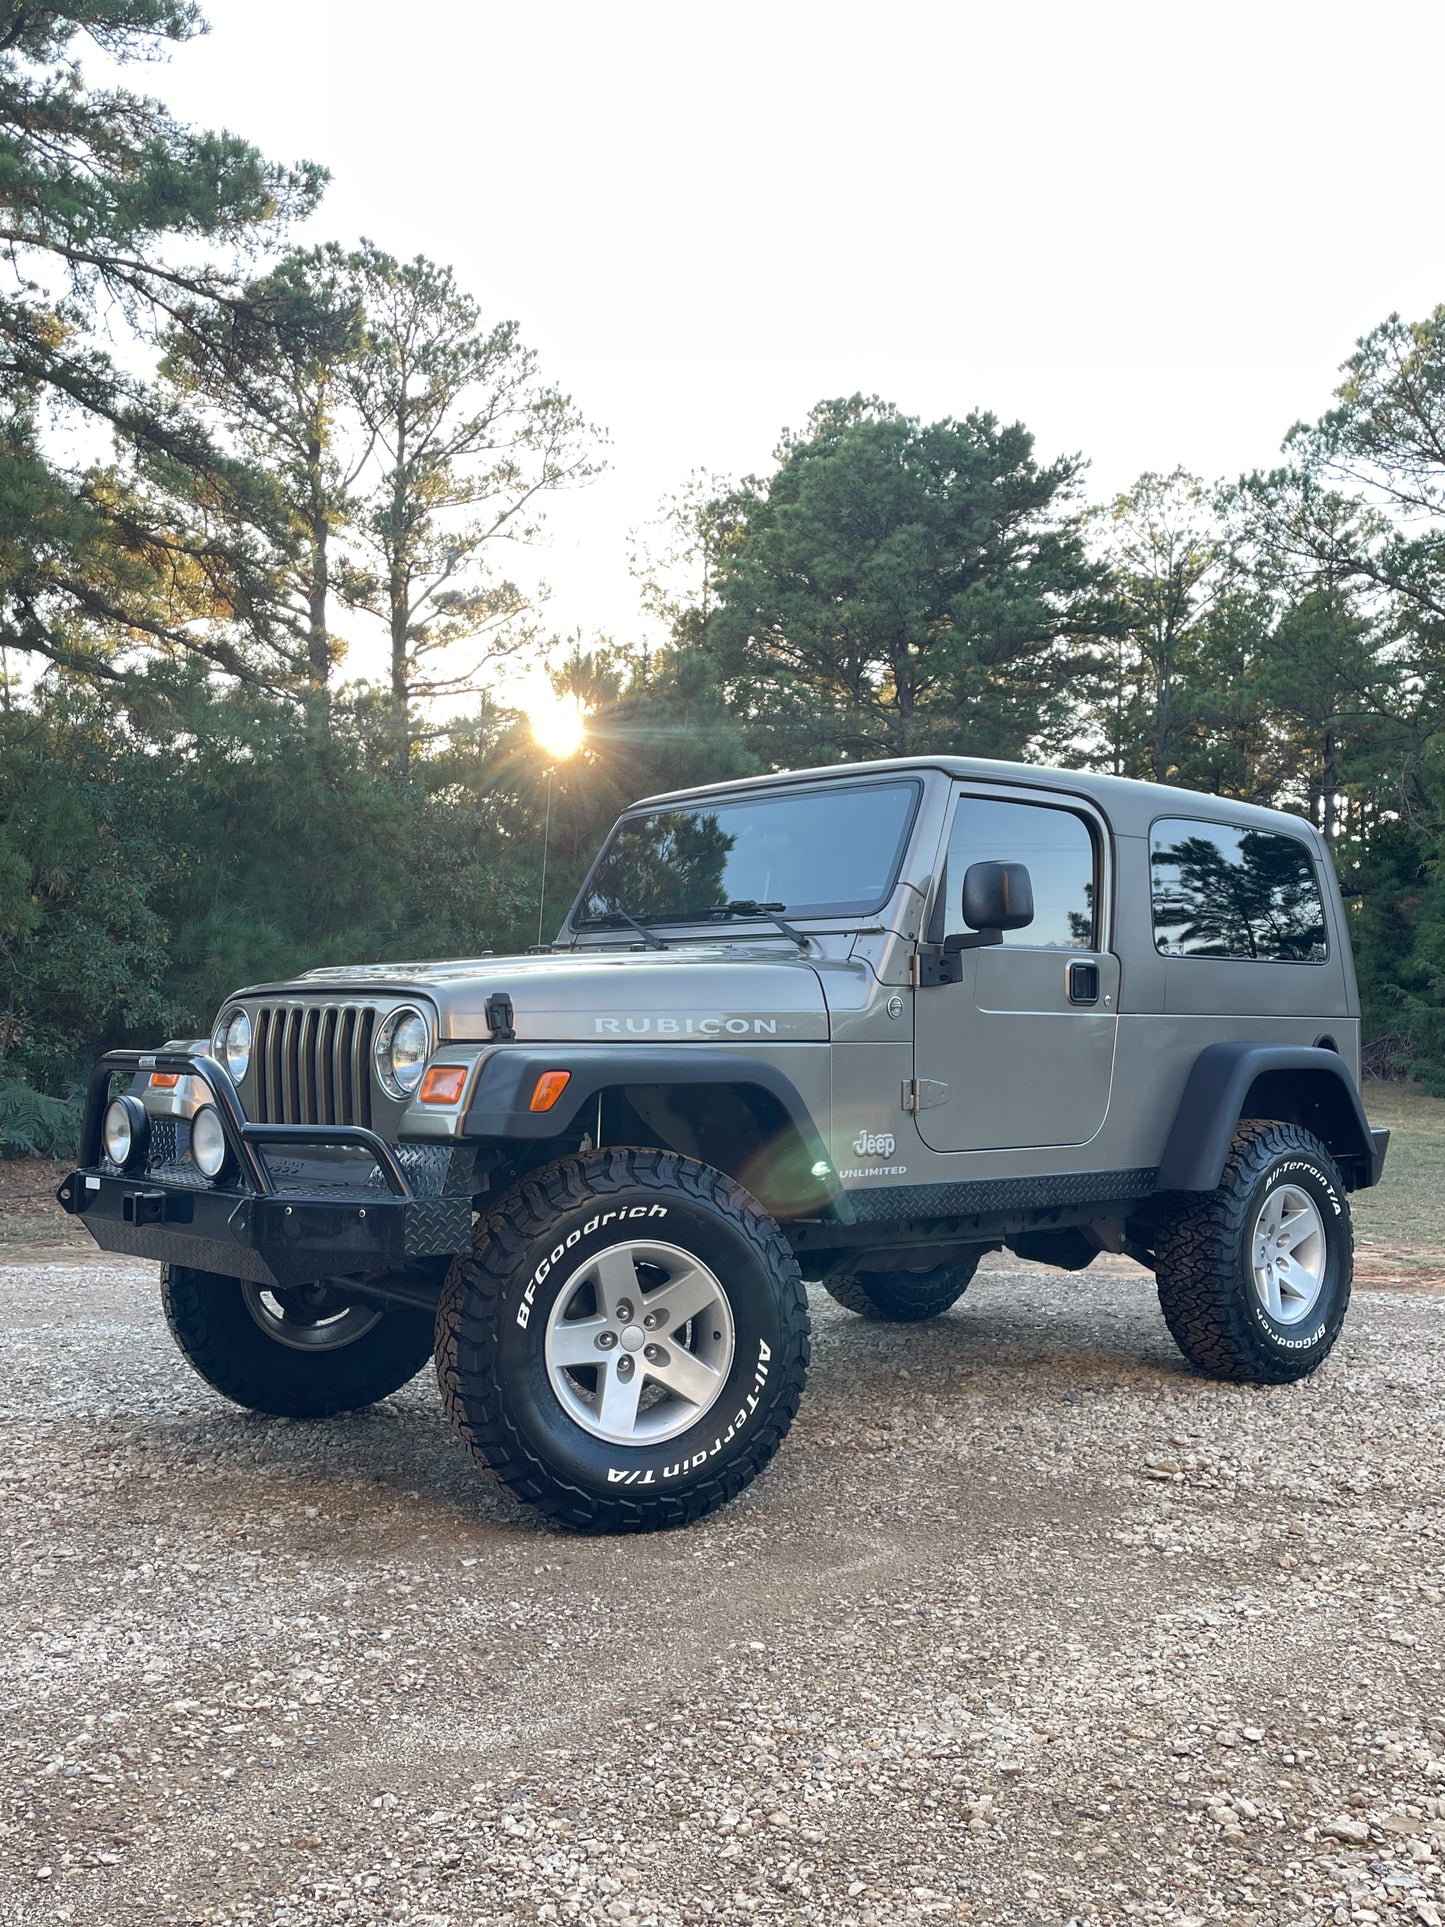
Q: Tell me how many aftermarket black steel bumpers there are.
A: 1